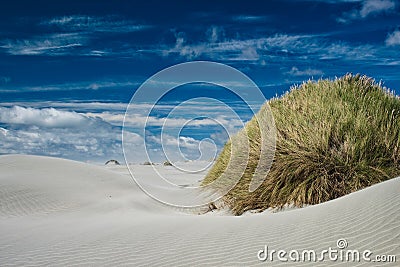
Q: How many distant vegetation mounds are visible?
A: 3